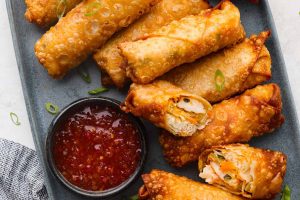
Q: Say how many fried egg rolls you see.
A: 9